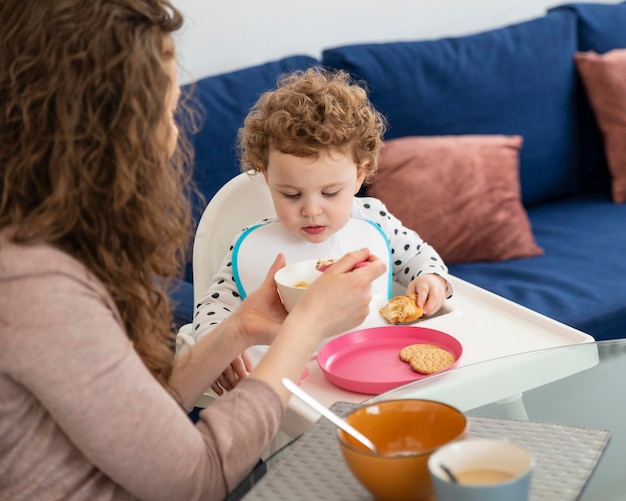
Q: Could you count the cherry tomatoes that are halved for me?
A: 0